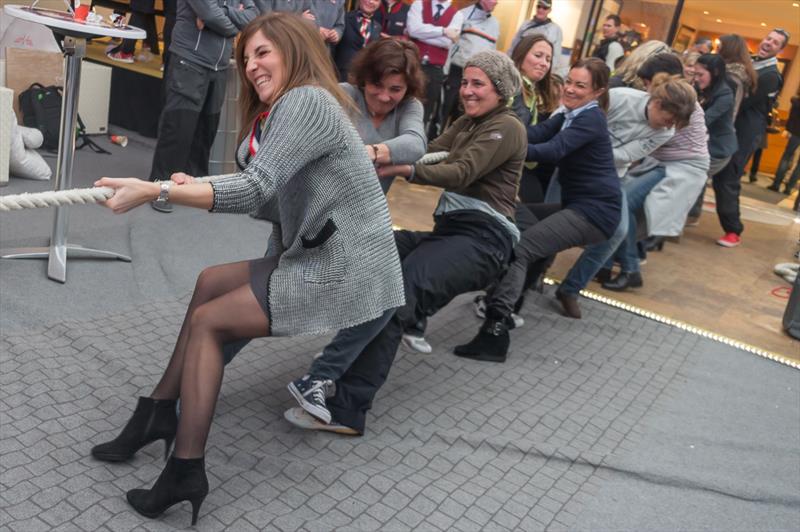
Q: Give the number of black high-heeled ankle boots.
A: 2